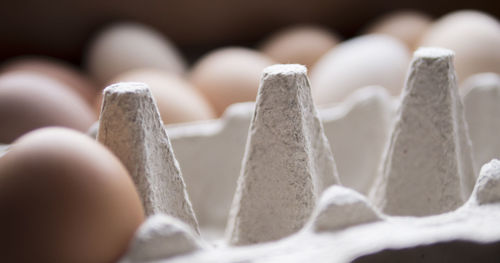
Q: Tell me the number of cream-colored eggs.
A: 3